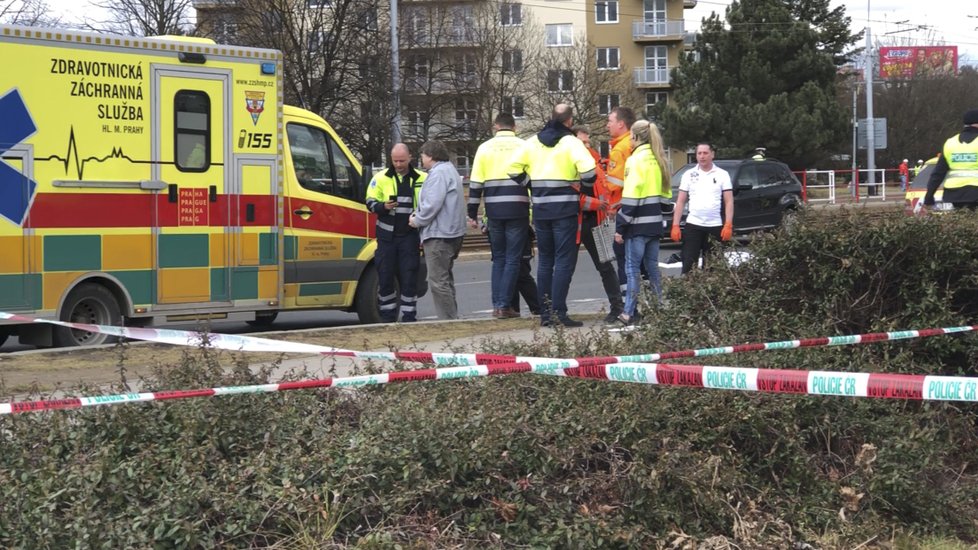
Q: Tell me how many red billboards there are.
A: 1